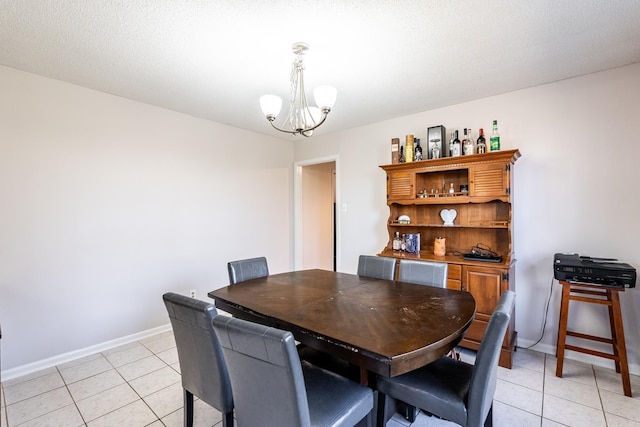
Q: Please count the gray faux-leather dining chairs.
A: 6